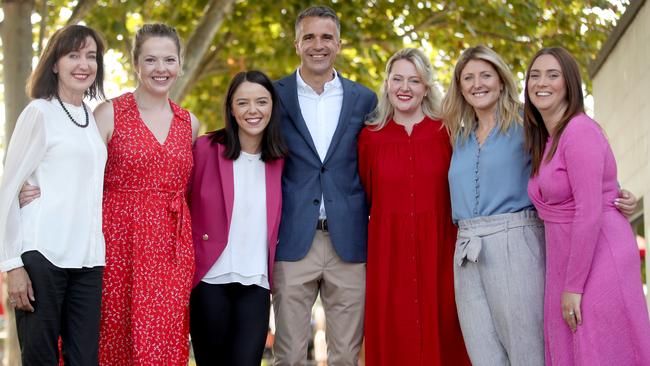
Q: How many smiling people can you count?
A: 7